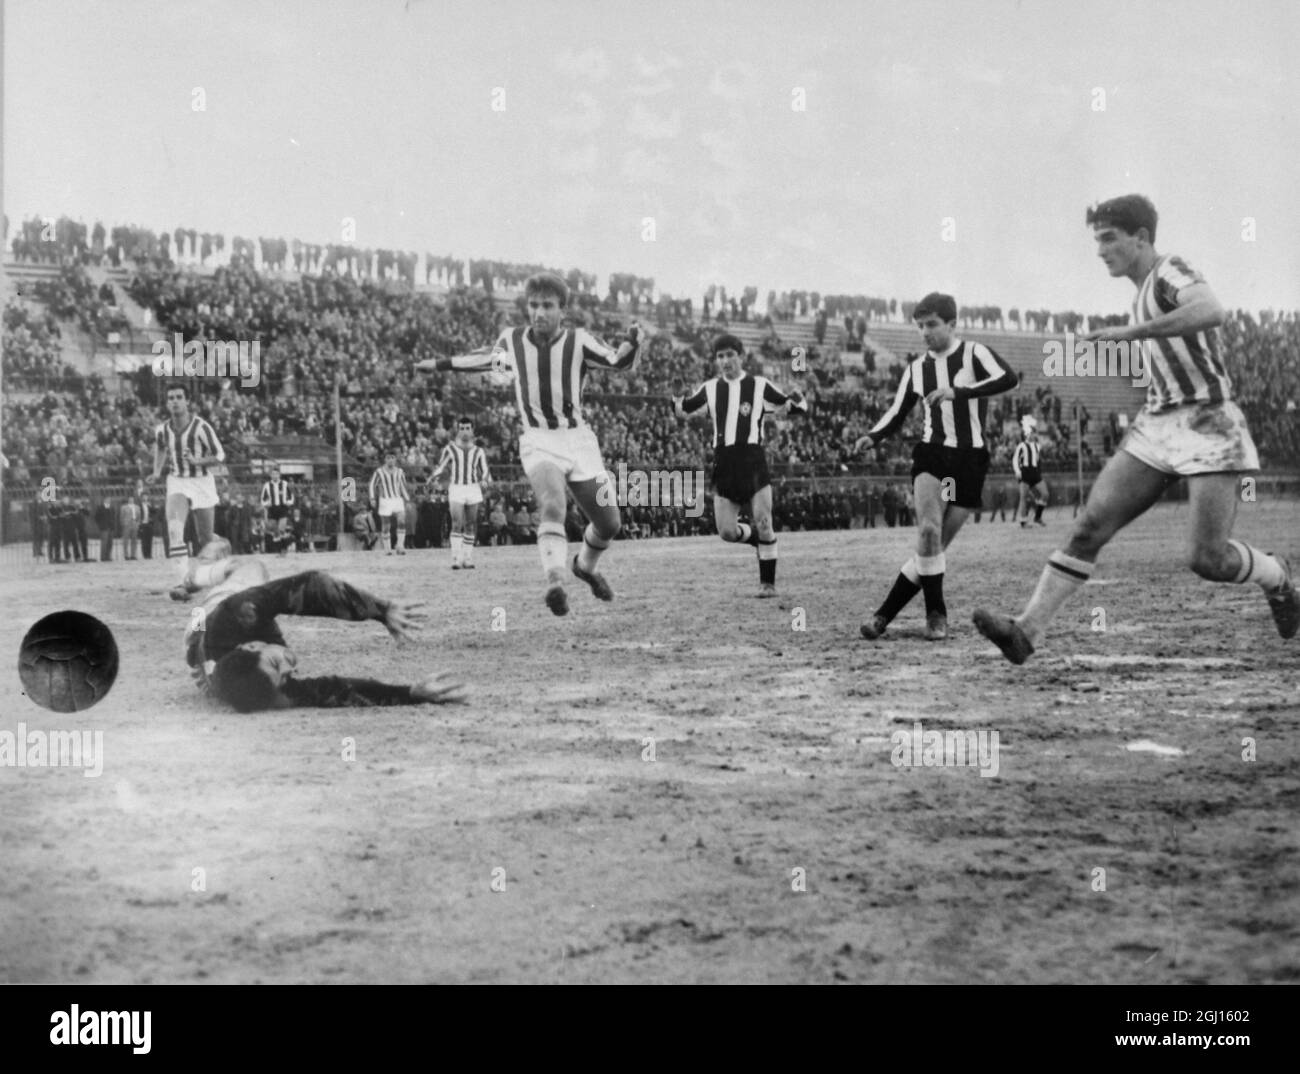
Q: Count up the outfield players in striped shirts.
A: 9